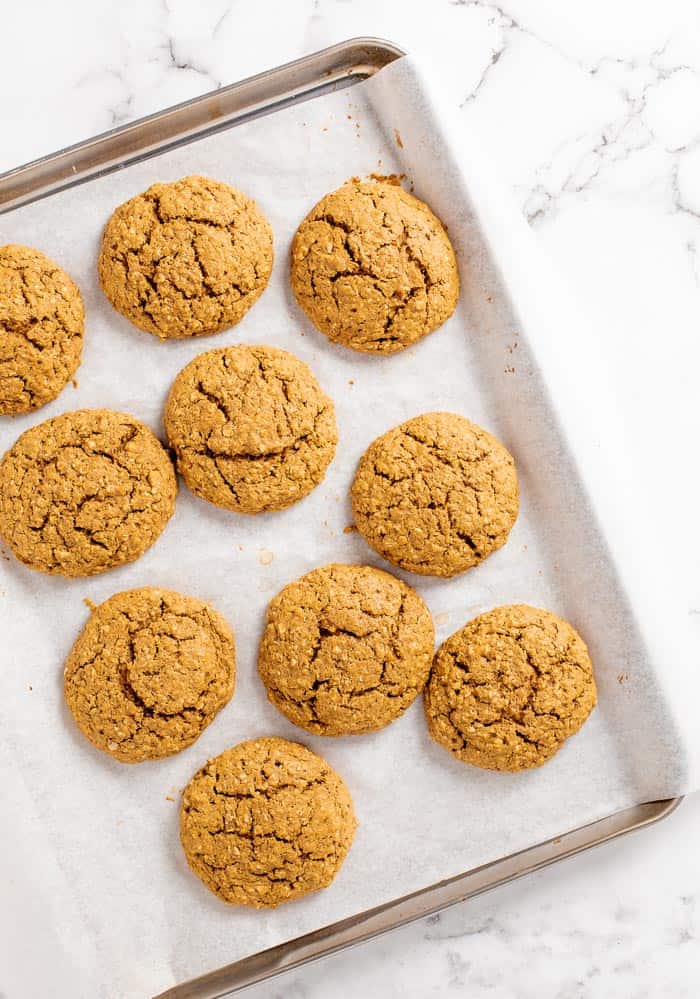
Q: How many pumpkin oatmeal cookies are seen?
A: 10